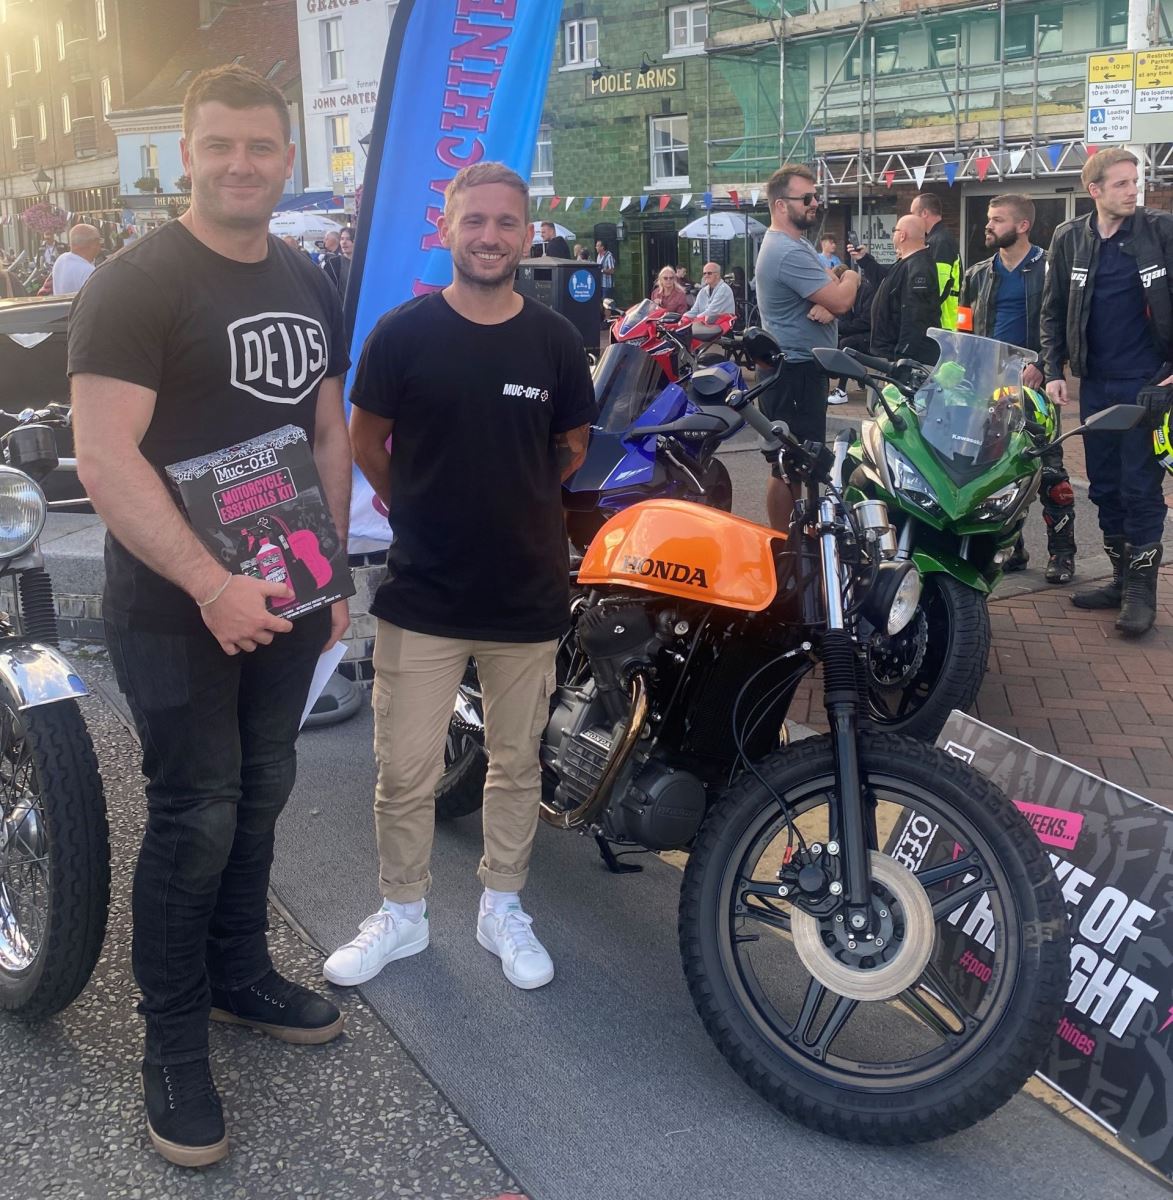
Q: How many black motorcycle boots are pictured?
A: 4